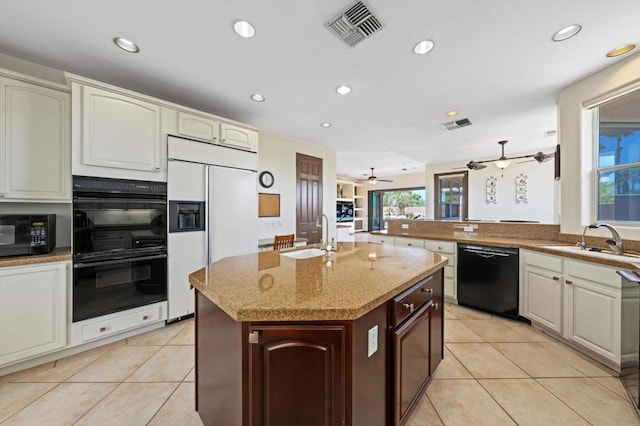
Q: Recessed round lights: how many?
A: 9